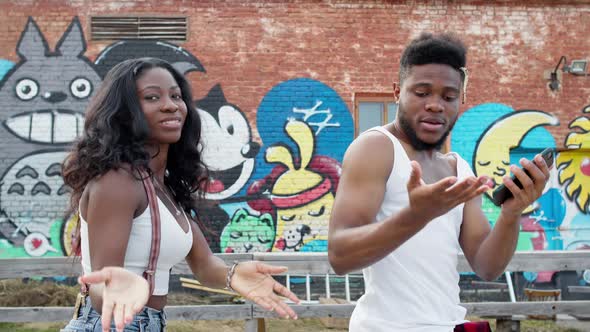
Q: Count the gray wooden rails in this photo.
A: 2